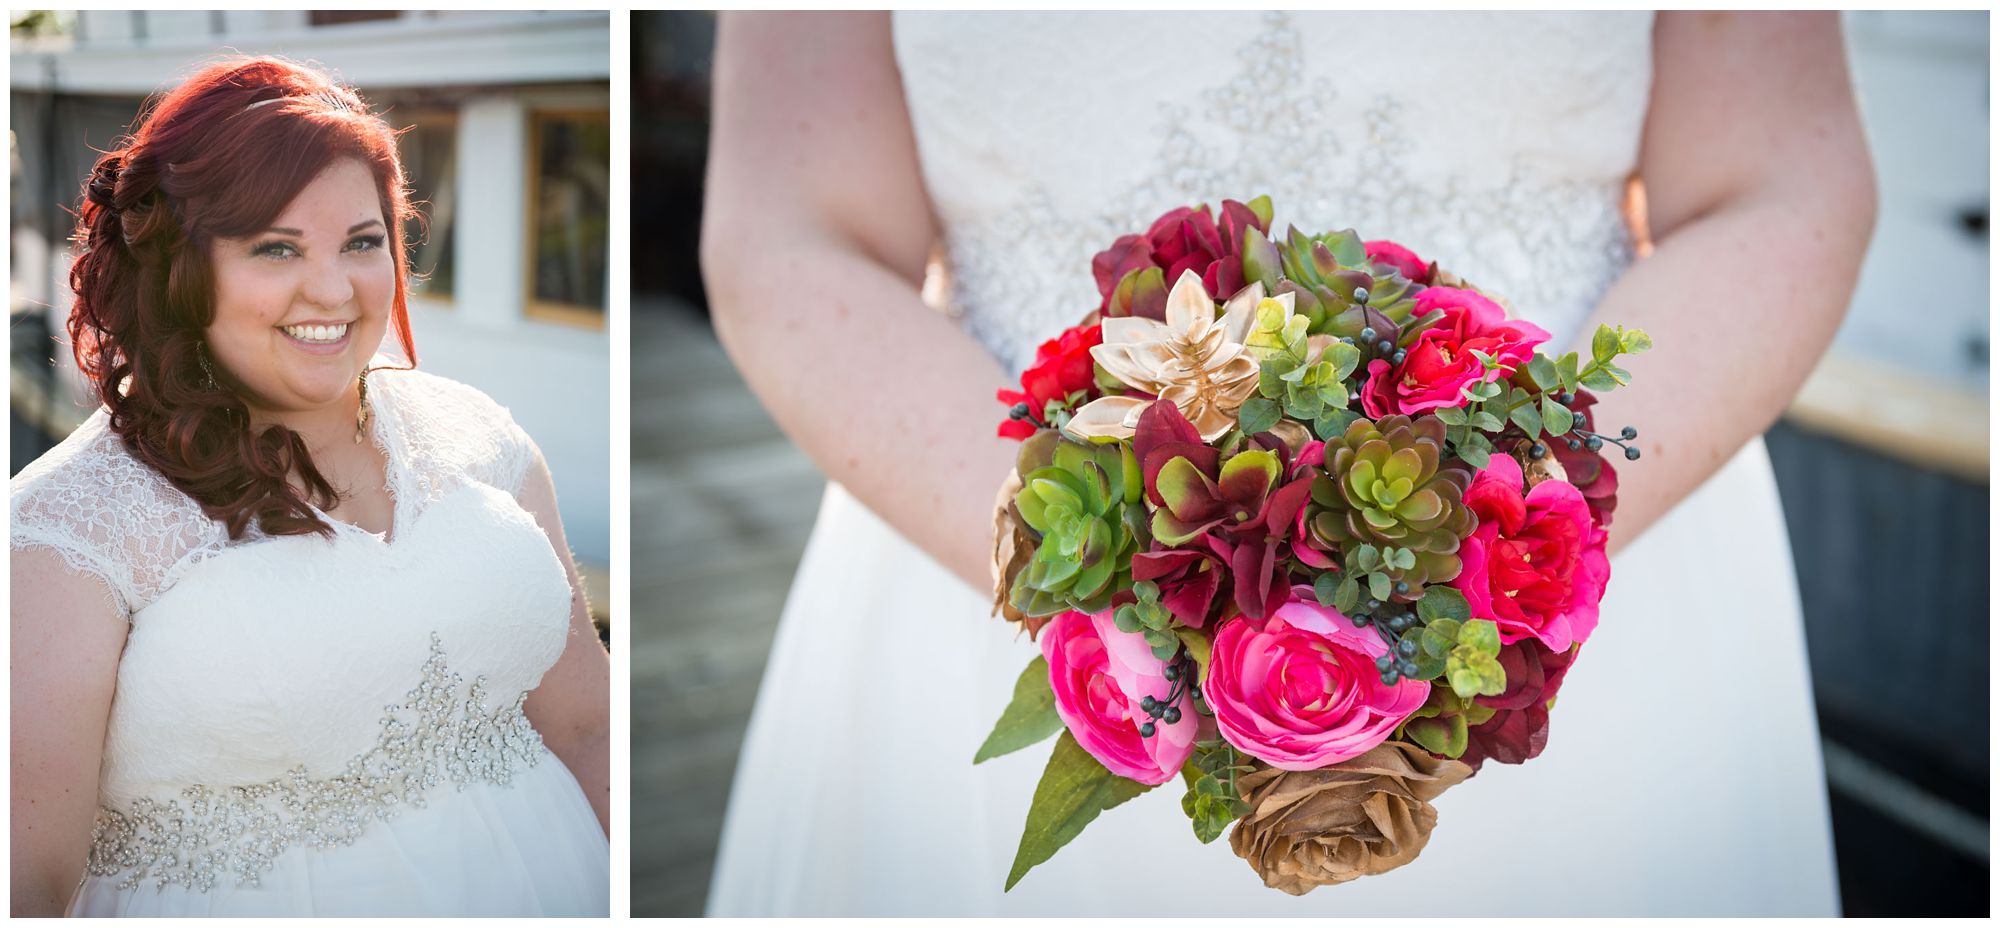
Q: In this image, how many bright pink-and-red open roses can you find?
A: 2